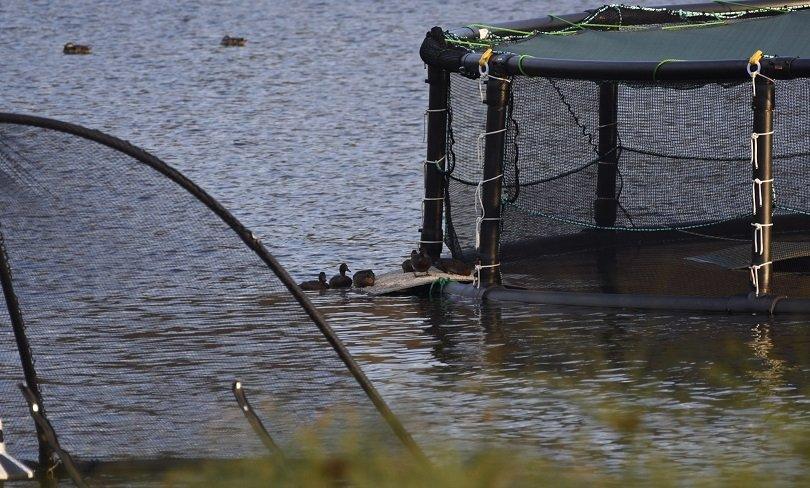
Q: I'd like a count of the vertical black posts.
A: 4